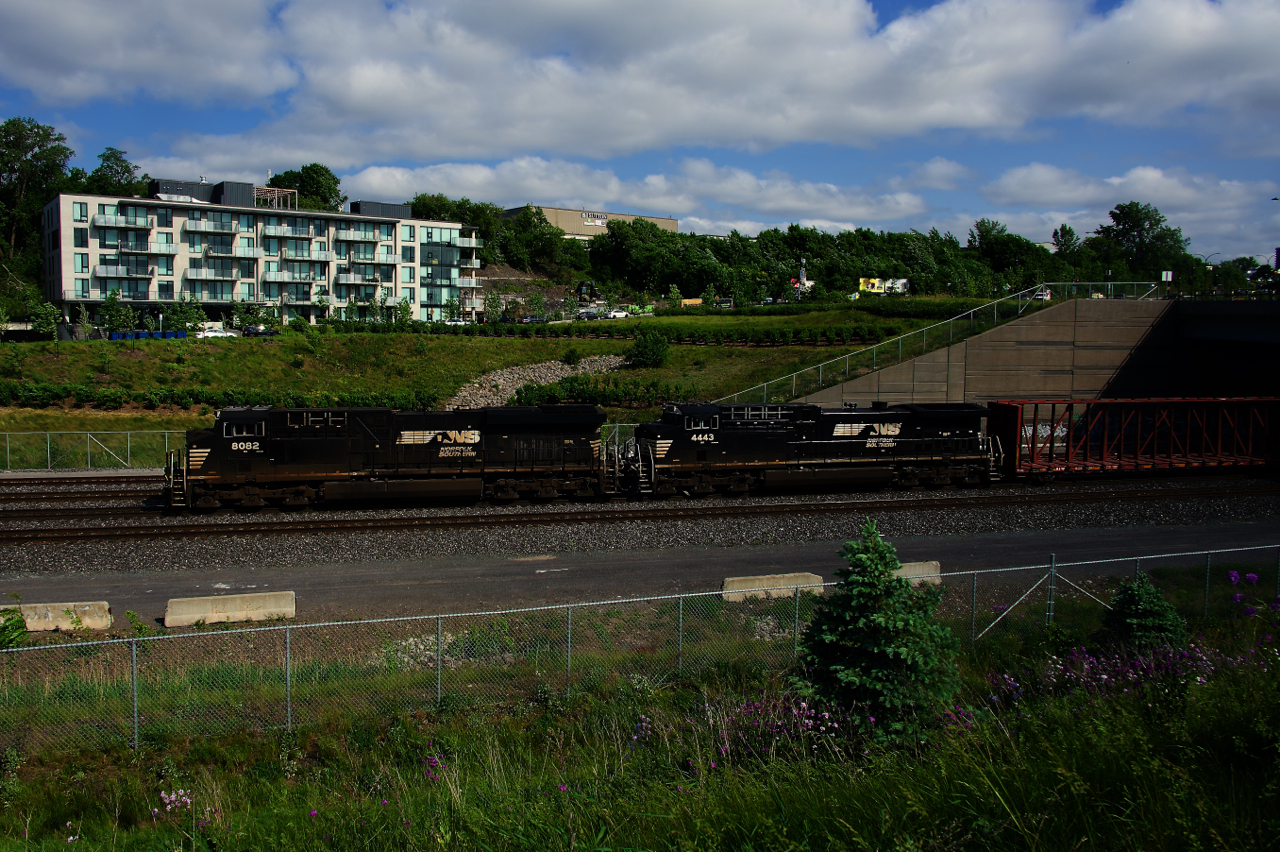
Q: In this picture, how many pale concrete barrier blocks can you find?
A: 4